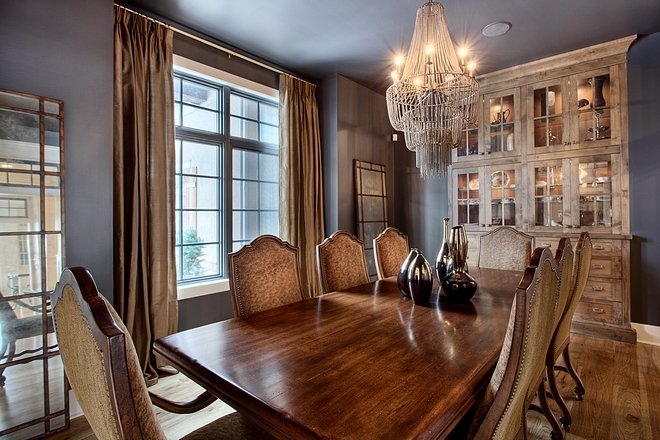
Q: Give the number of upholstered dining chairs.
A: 8